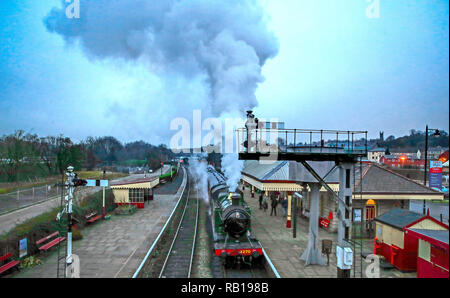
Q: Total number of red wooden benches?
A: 3